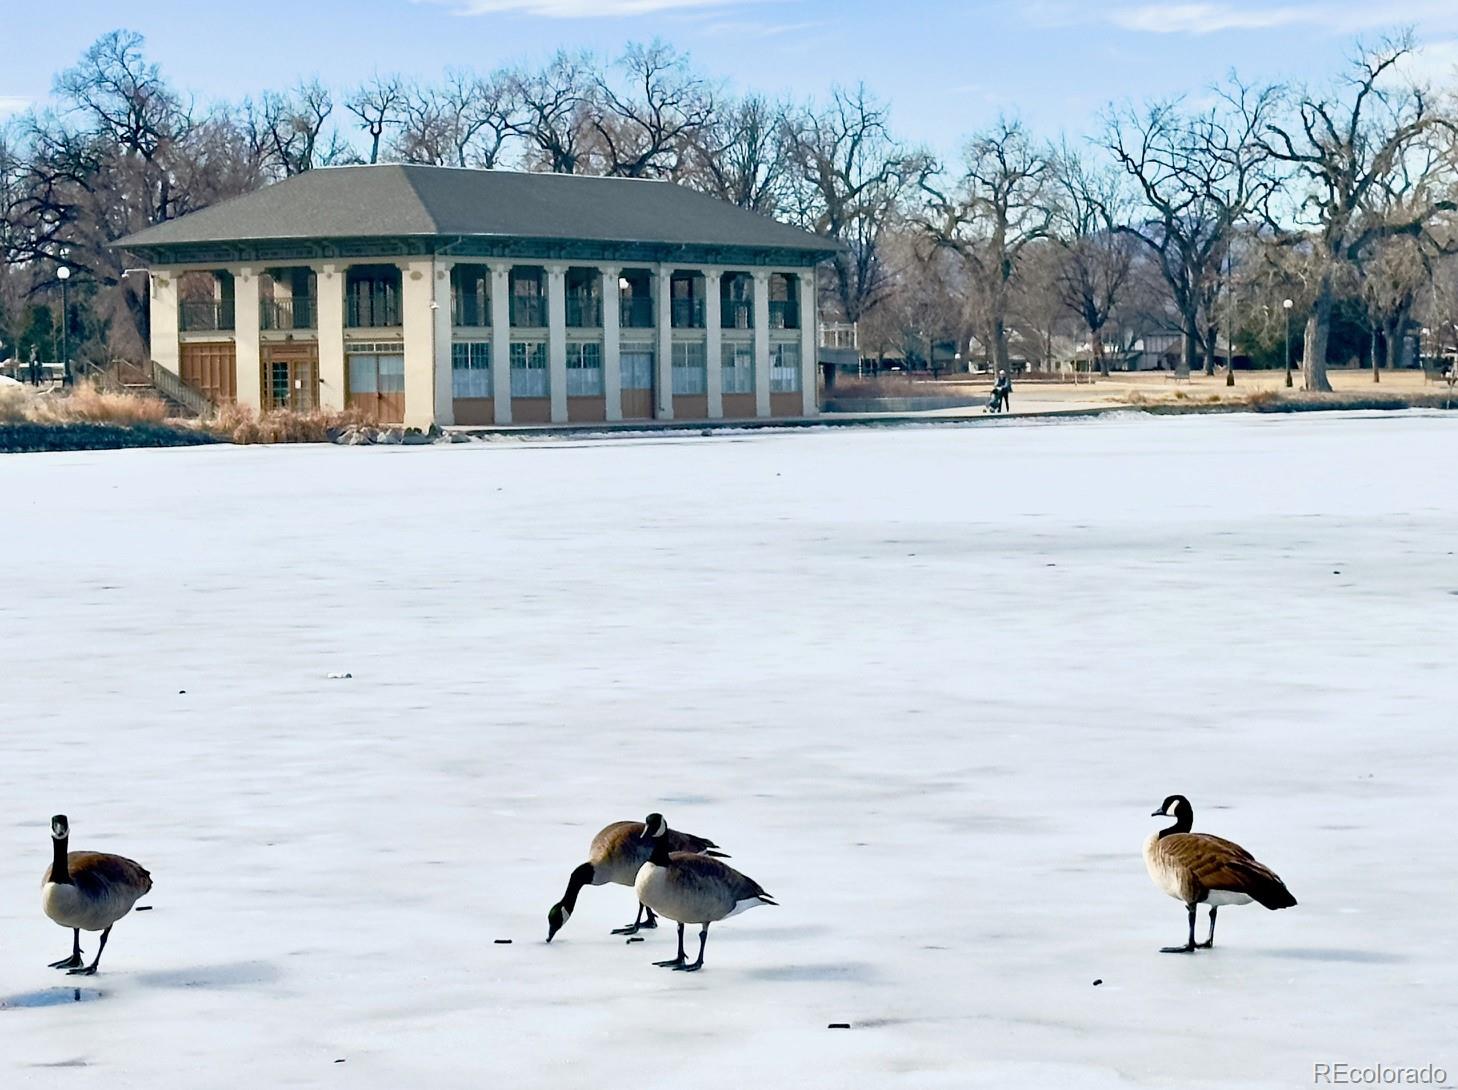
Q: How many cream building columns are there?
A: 11